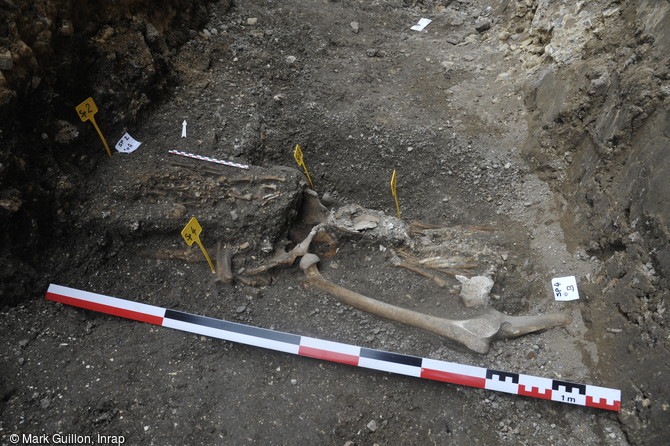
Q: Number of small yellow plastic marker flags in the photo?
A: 4